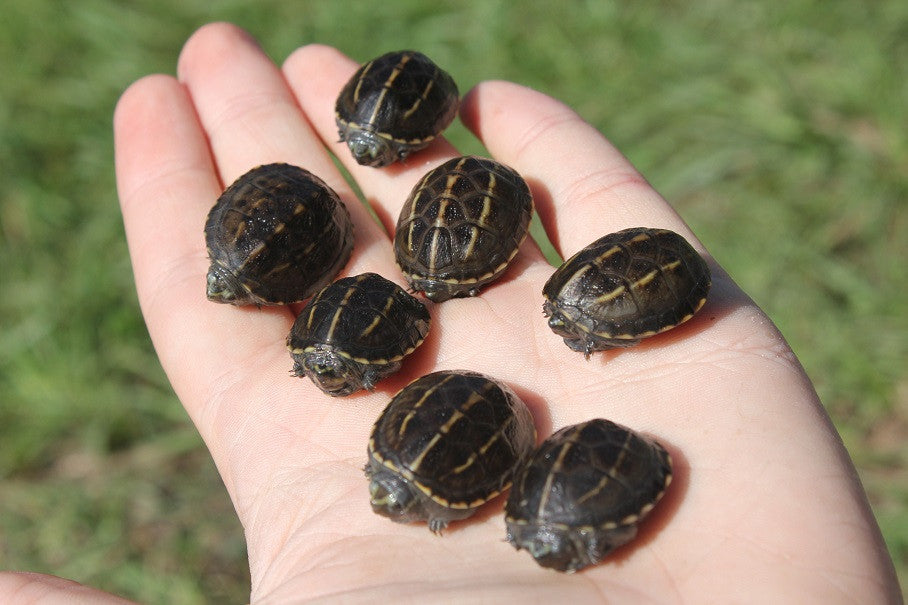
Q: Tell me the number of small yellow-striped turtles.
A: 7